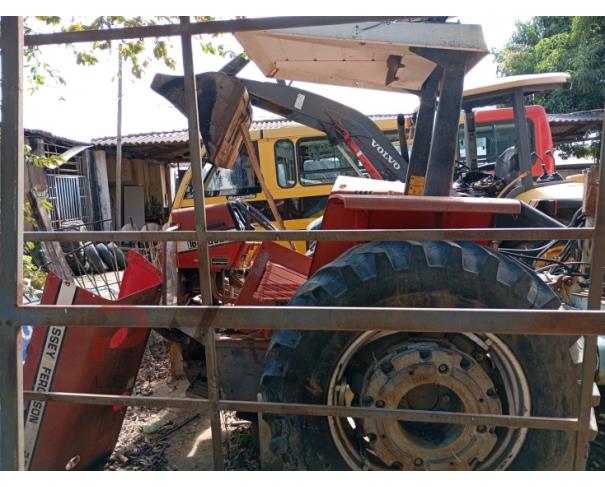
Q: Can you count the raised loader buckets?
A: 1